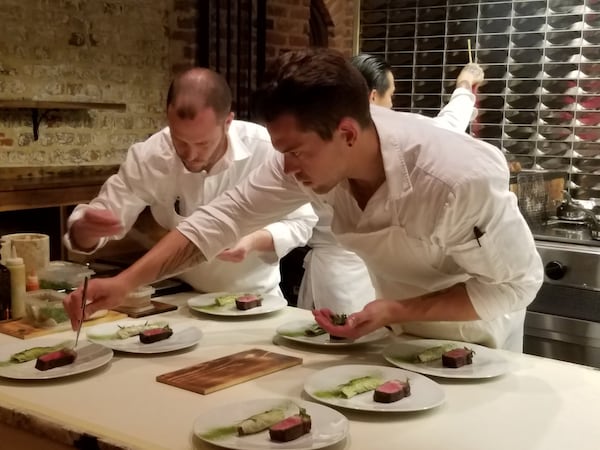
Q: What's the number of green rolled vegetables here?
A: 7